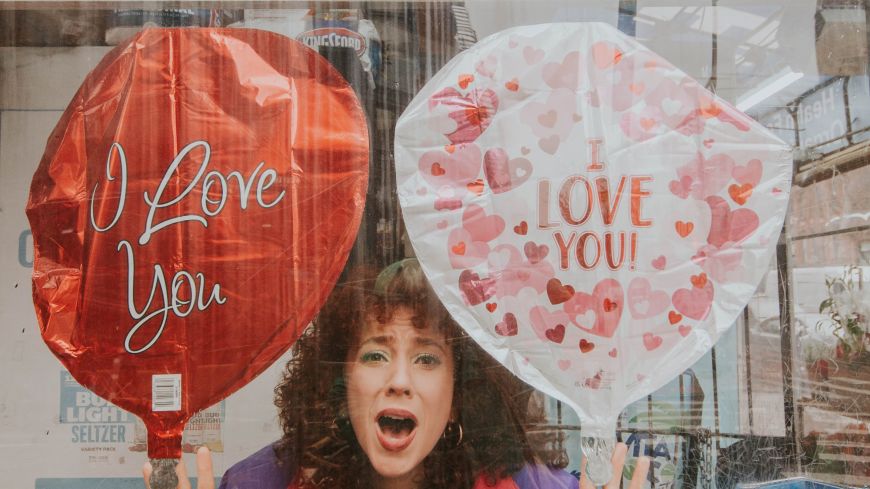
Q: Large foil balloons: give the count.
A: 2